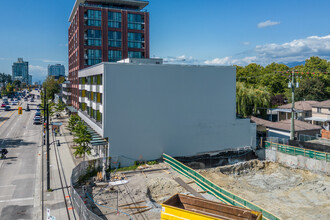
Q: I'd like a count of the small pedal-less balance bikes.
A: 0